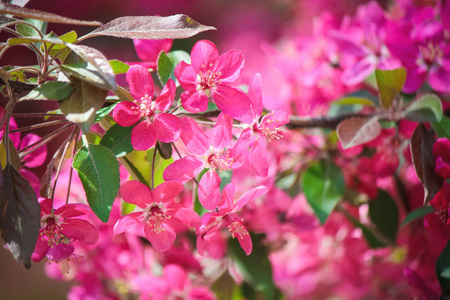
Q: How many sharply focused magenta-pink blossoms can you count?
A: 7